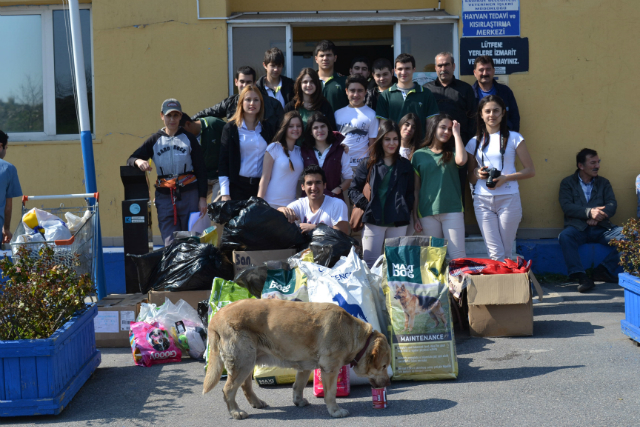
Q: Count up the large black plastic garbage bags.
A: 3